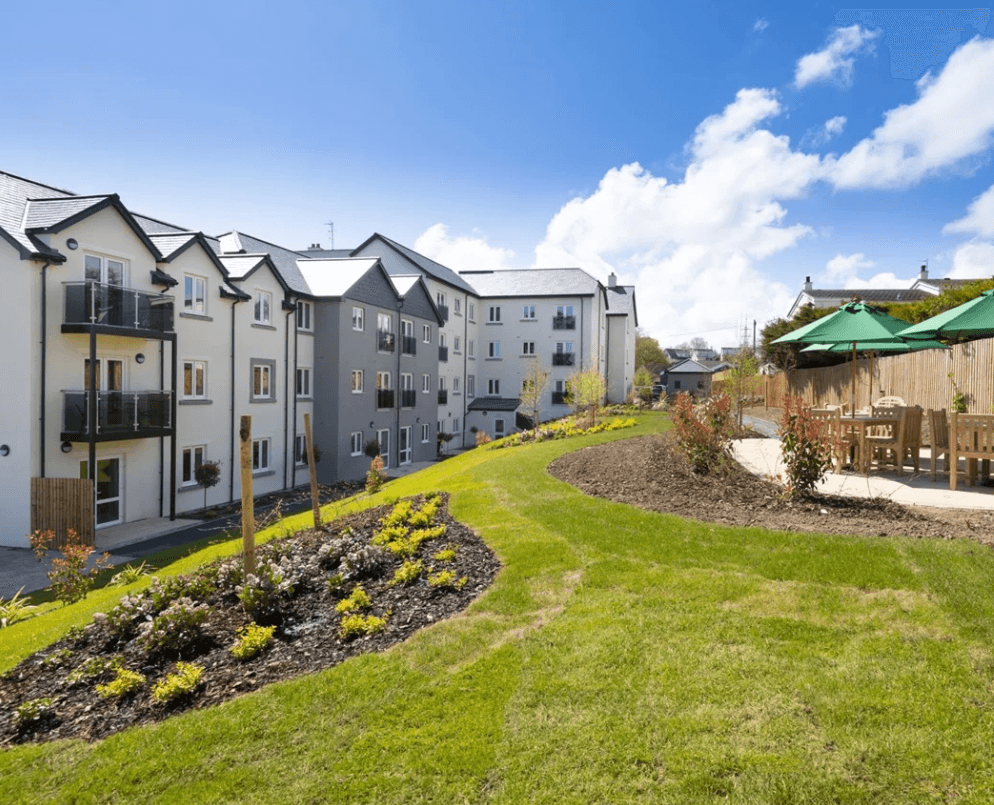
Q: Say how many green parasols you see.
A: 3